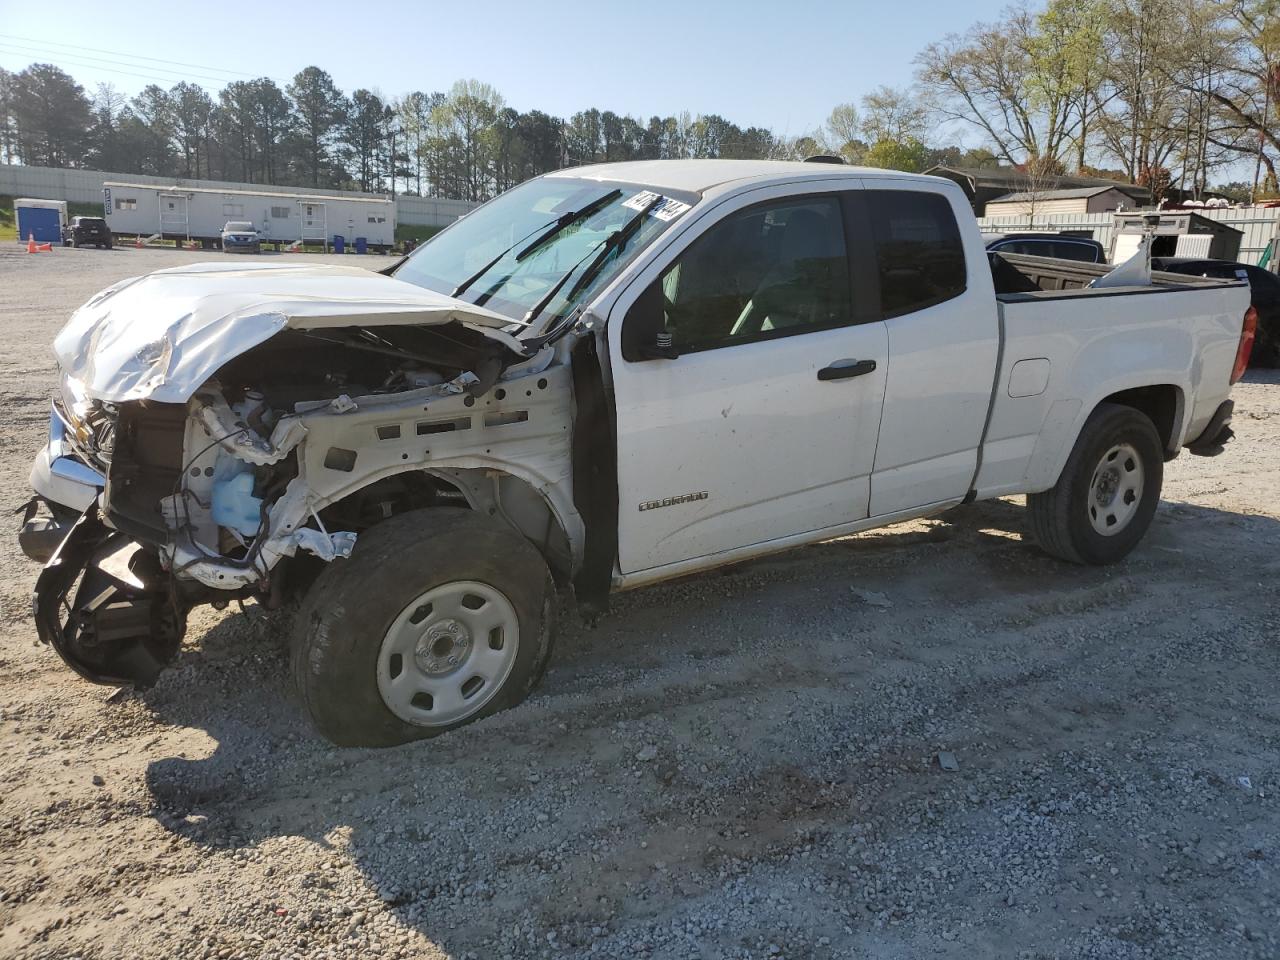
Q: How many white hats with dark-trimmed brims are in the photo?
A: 0